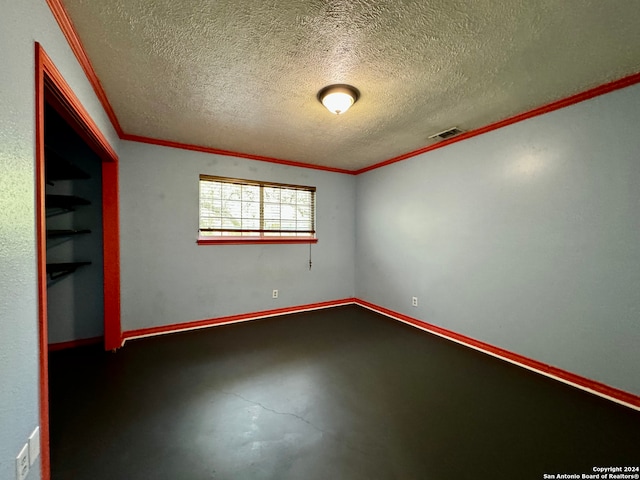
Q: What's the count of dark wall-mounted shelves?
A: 4